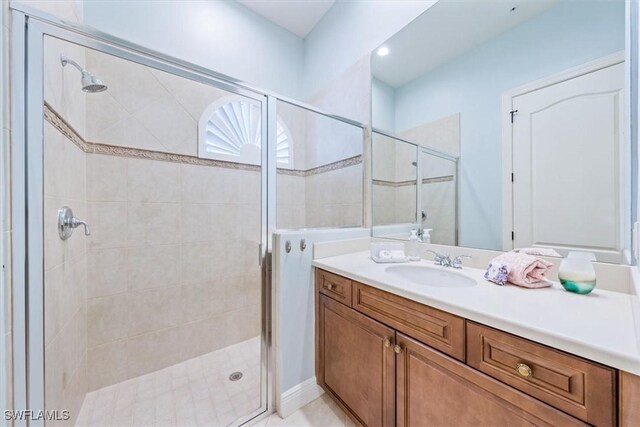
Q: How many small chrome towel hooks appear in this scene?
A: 2